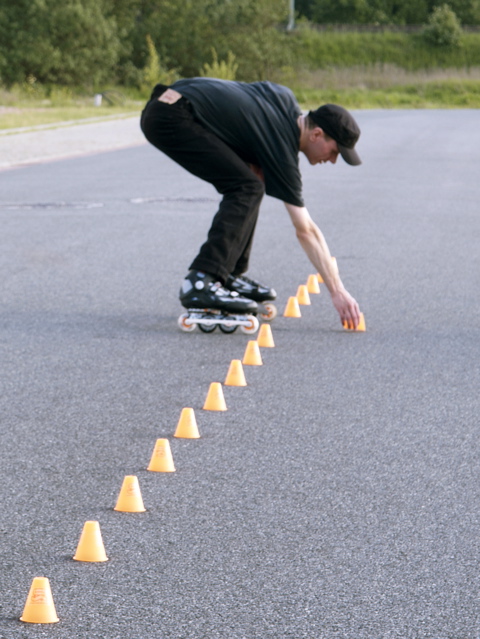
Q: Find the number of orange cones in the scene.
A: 15